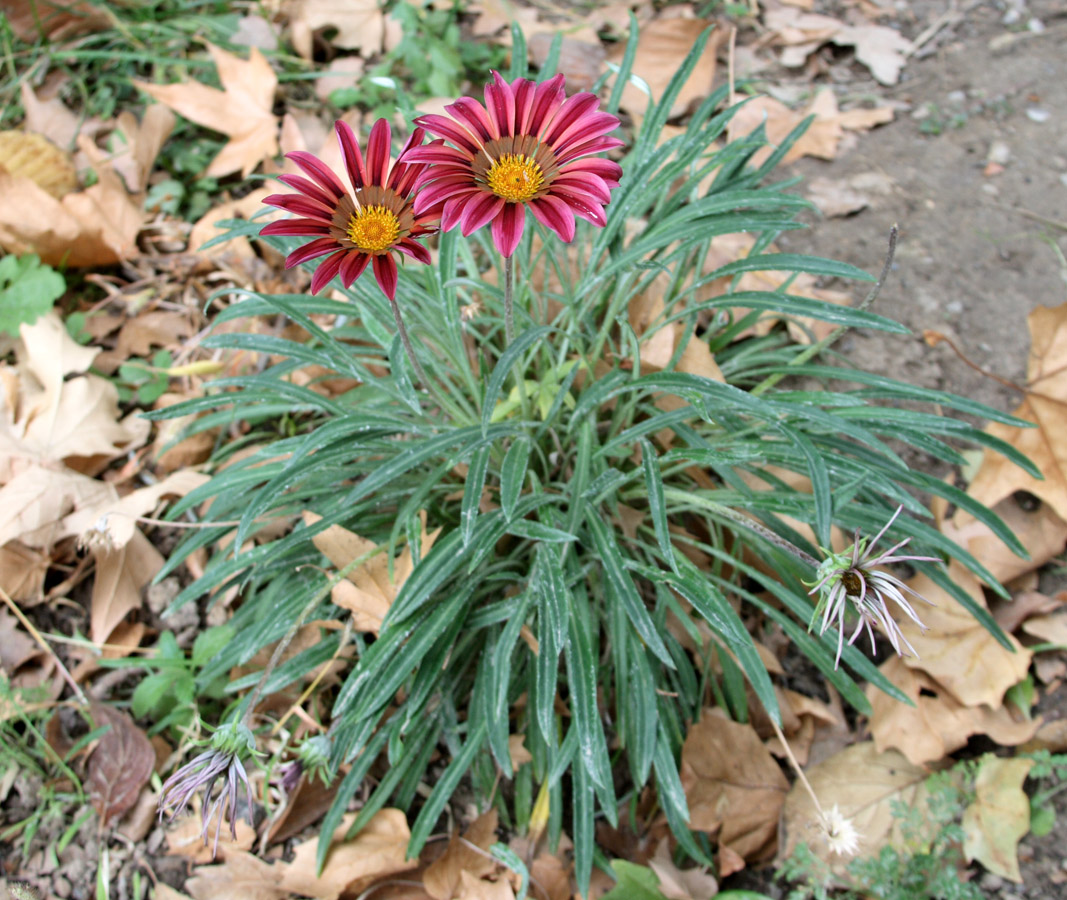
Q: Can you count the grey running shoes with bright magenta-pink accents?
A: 0